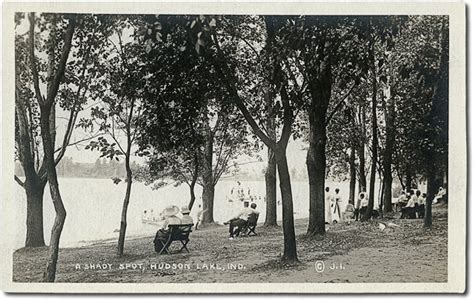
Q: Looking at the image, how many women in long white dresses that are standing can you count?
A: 2